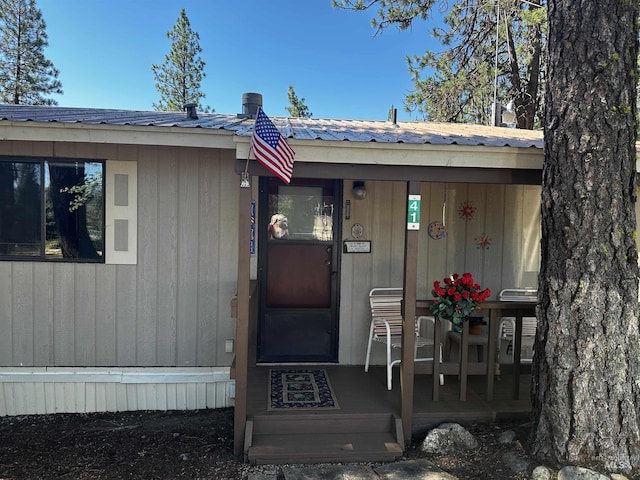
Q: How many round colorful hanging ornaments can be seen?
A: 3